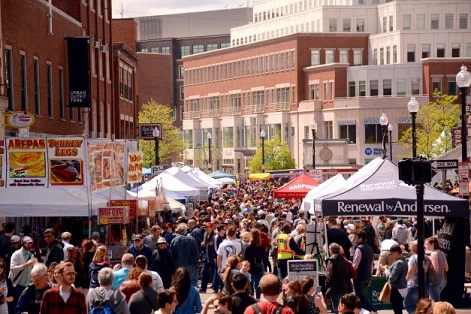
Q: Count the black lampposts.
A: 8